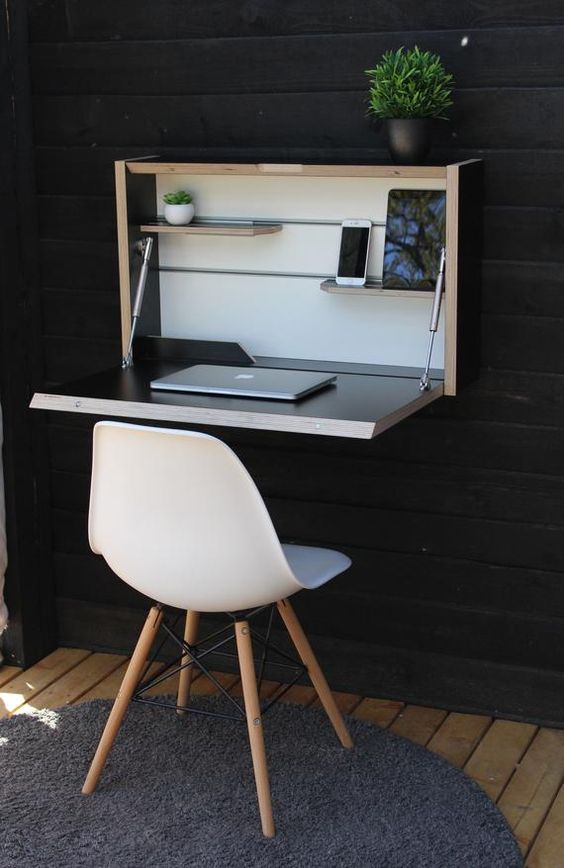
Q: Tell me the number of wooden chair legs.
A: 4